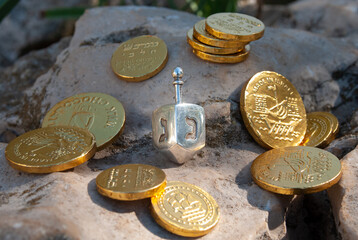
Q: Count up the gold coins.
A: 13